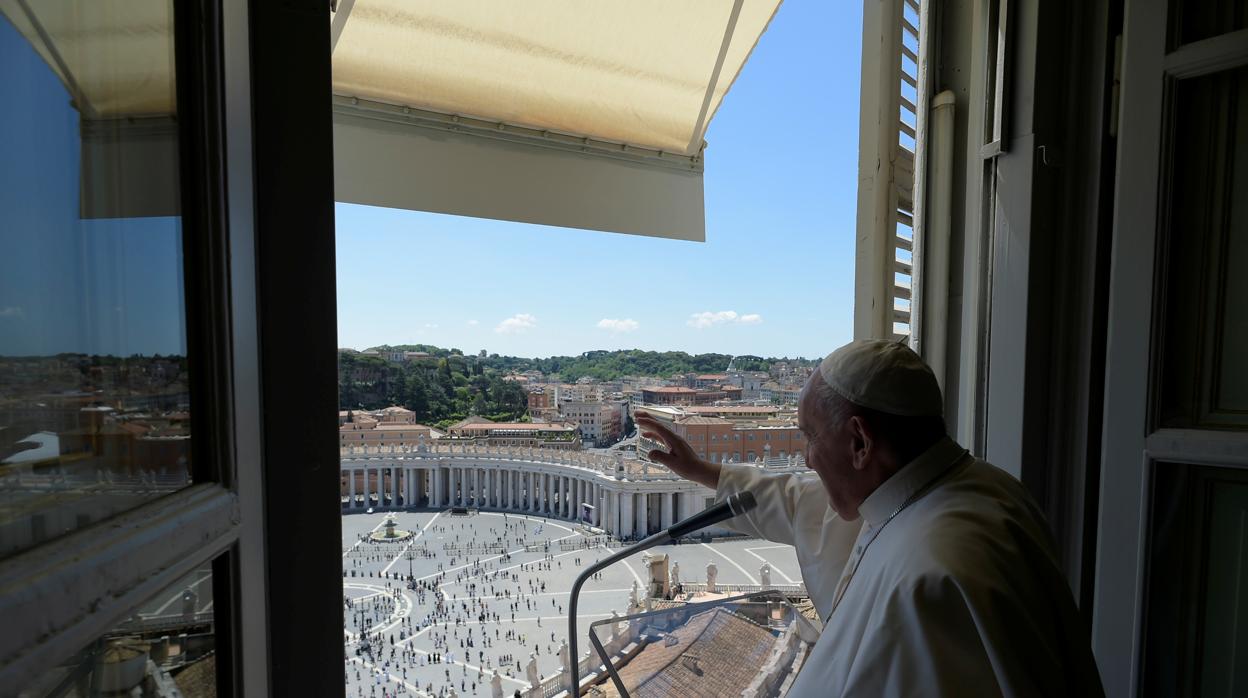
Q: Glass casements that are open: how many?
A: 2